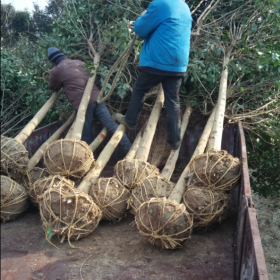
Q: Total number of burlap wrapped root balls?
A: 12